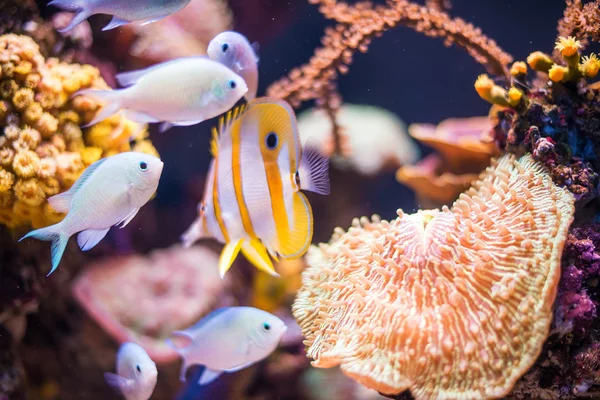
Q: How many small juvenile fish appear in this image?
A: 6